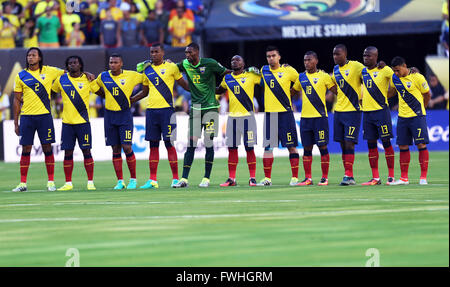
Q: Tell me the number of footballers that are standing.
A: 11